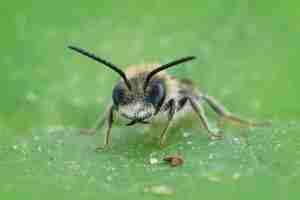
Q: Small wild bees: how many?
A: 1